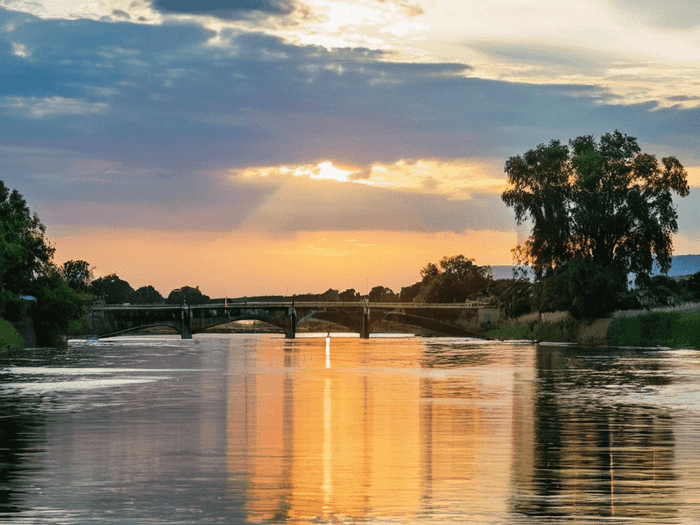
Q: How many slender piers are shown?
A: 3